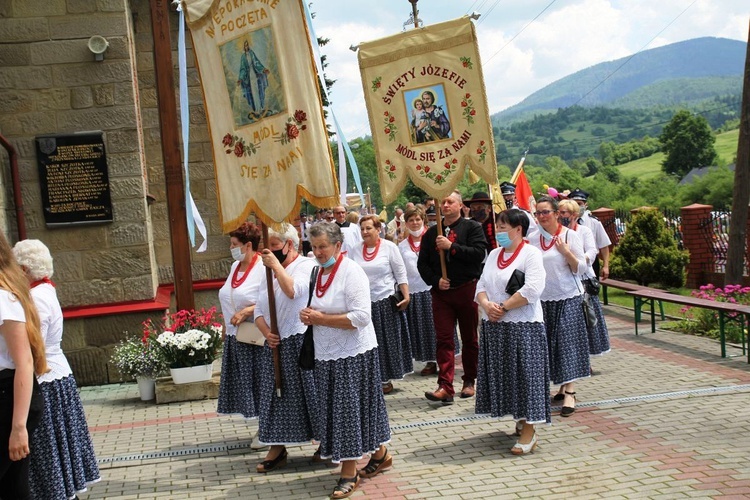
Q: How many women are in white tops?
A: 10